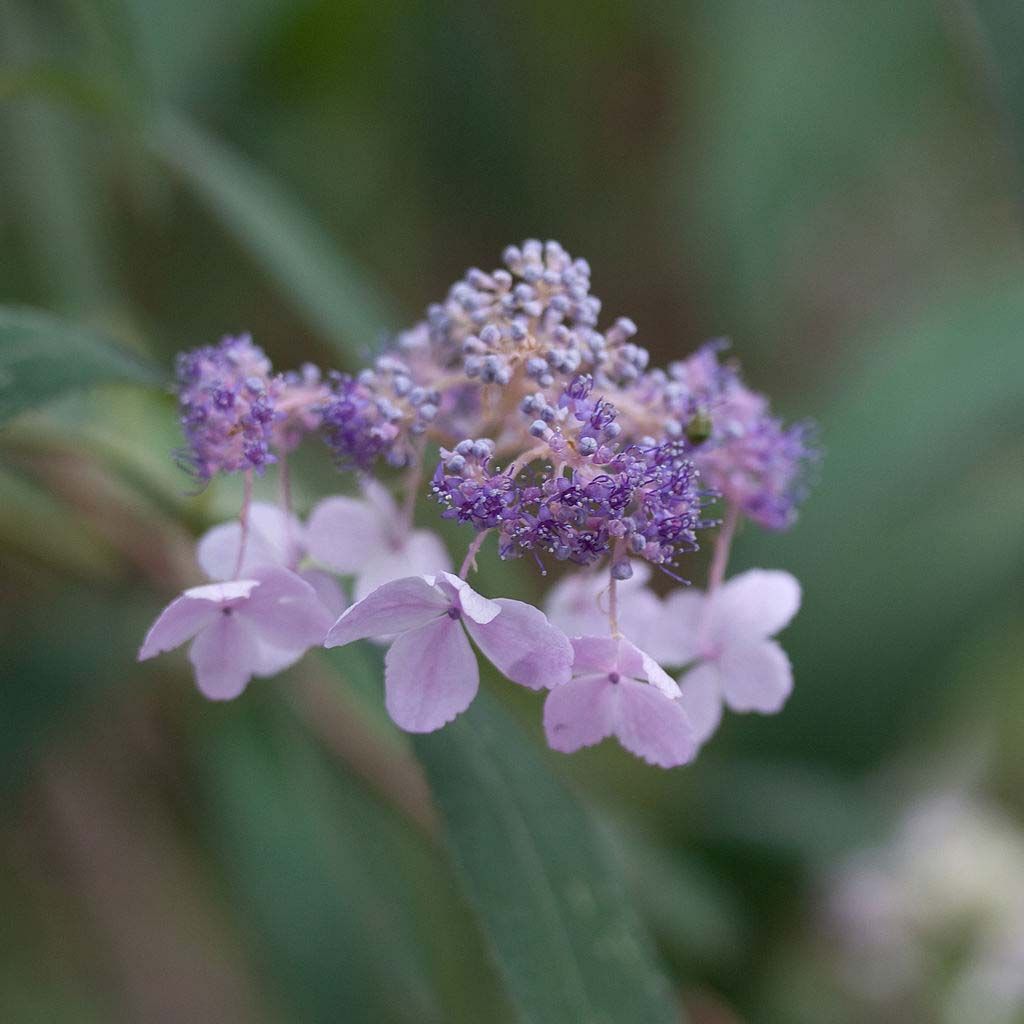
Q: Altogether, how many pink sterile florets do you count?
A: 7